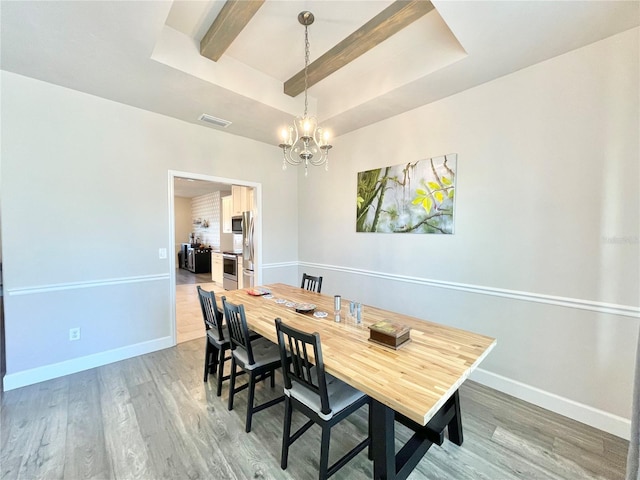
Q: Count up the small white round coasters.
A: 4